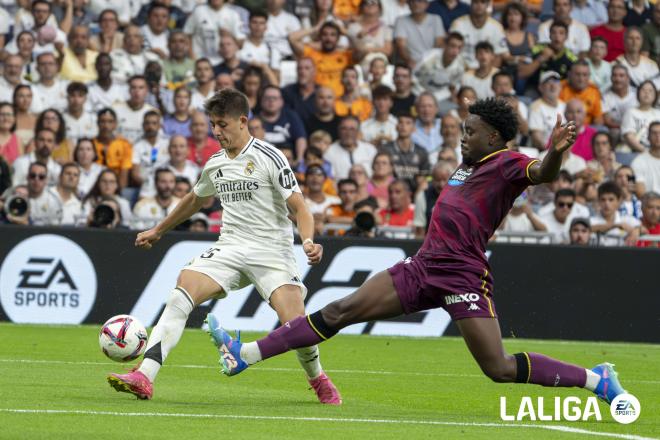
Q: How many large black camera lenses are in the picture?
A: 3